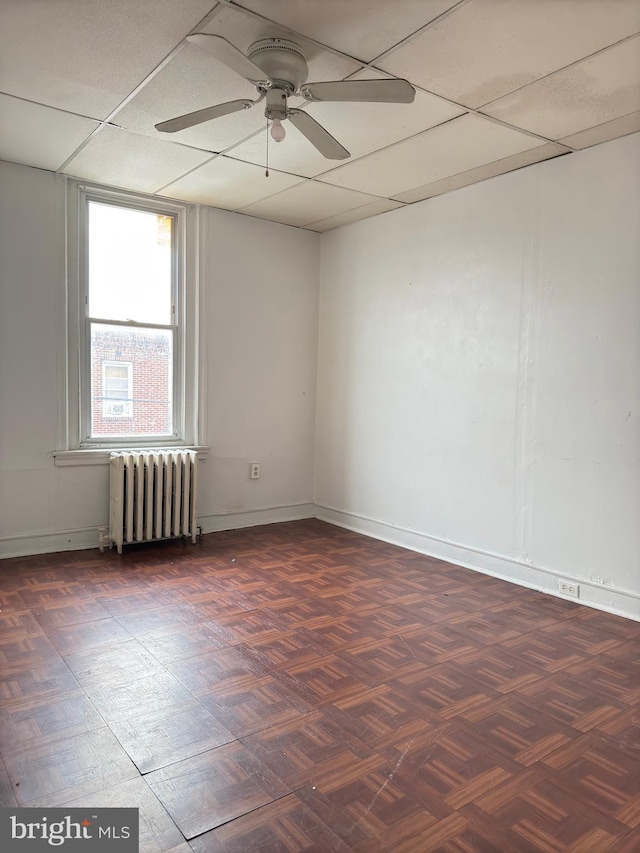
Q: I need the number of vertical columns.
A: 9